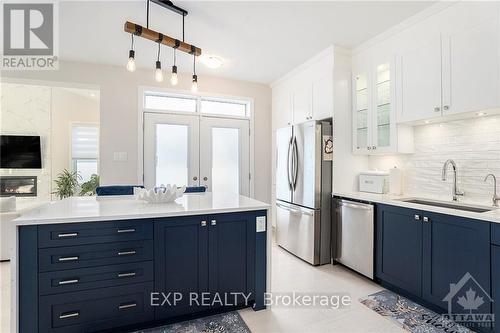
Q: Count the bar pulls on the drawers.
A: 8